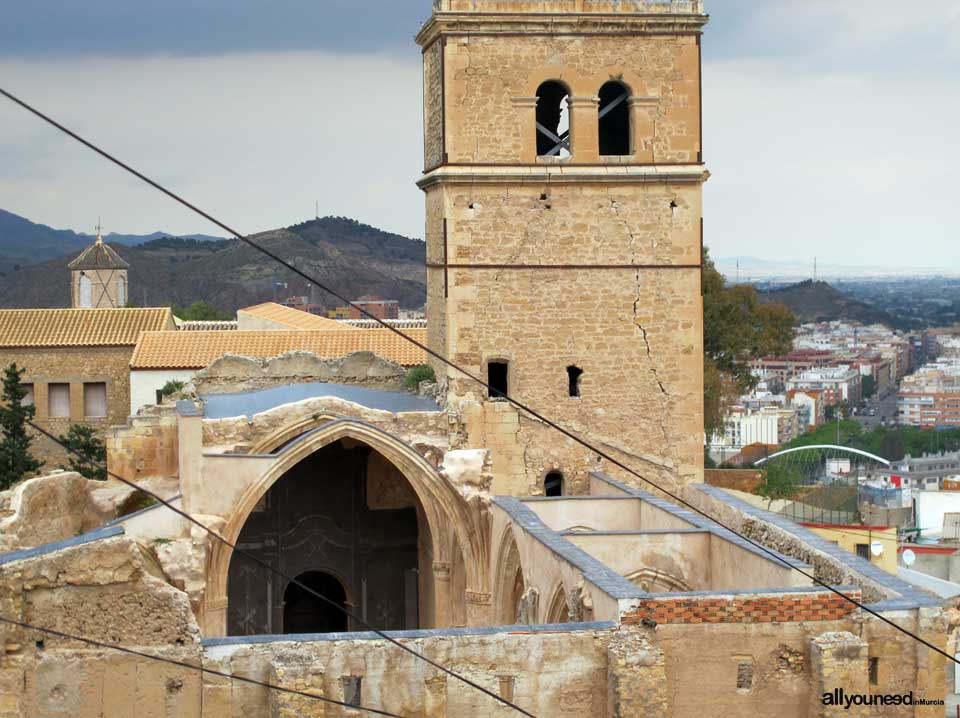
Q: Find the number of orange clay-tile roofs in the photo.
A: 3